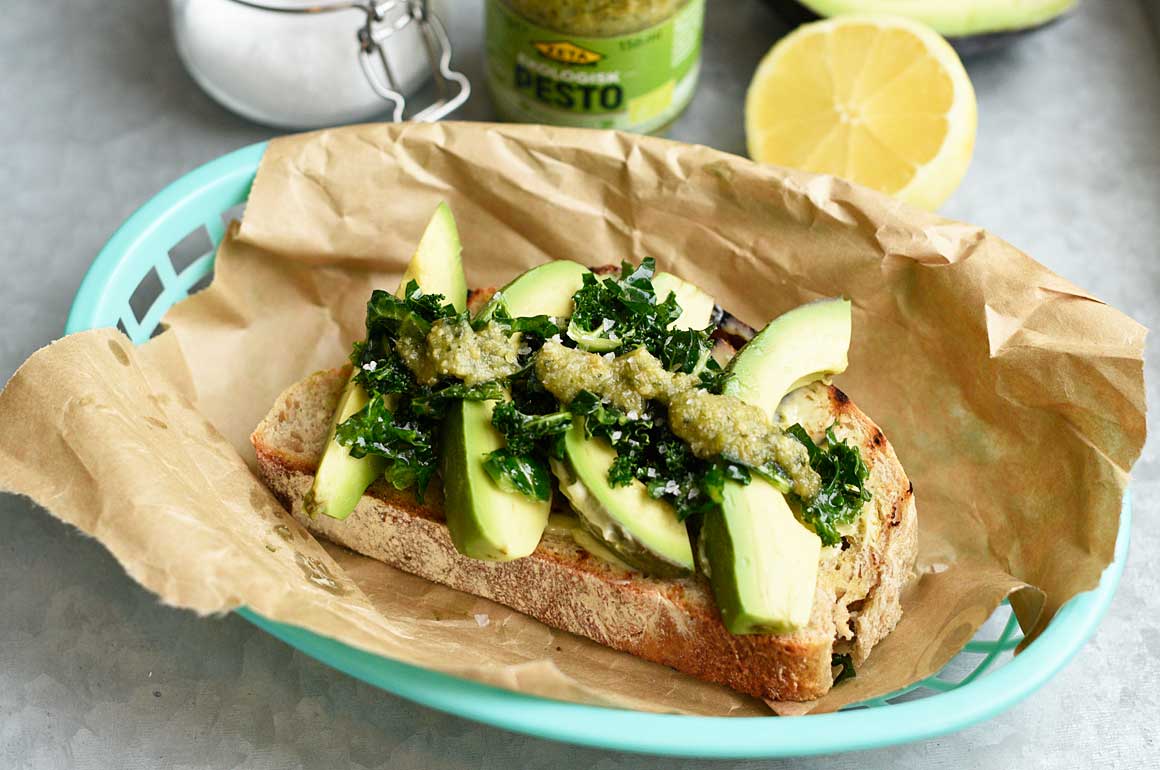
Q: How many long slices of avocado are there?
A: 4